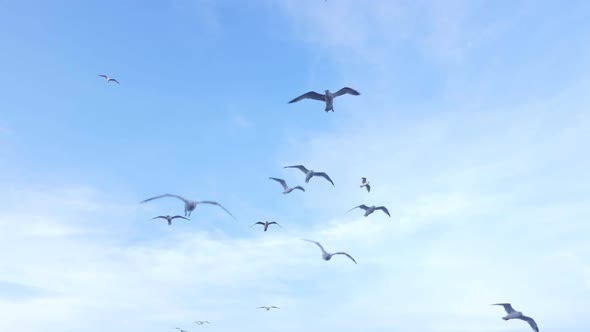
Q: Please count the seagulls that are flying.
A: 14